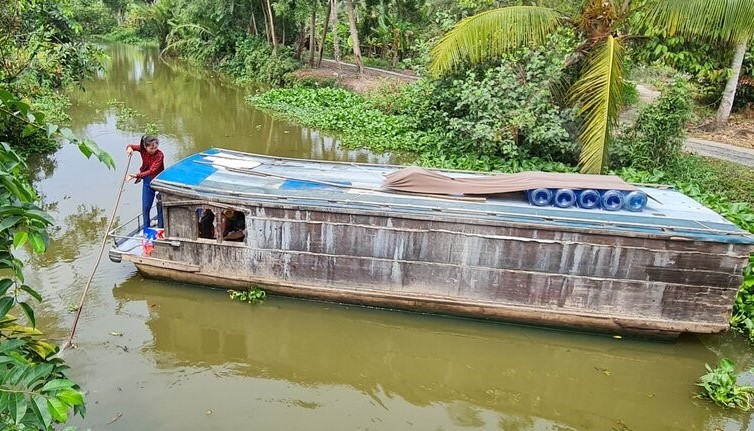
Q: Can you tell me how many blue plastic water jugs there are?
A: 5